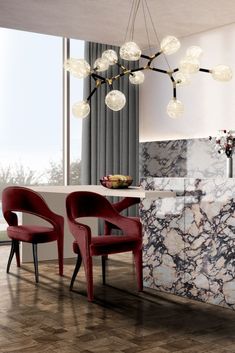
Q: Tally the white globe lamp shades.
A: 13